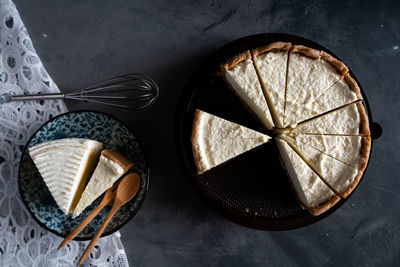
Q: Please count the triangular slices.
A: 11